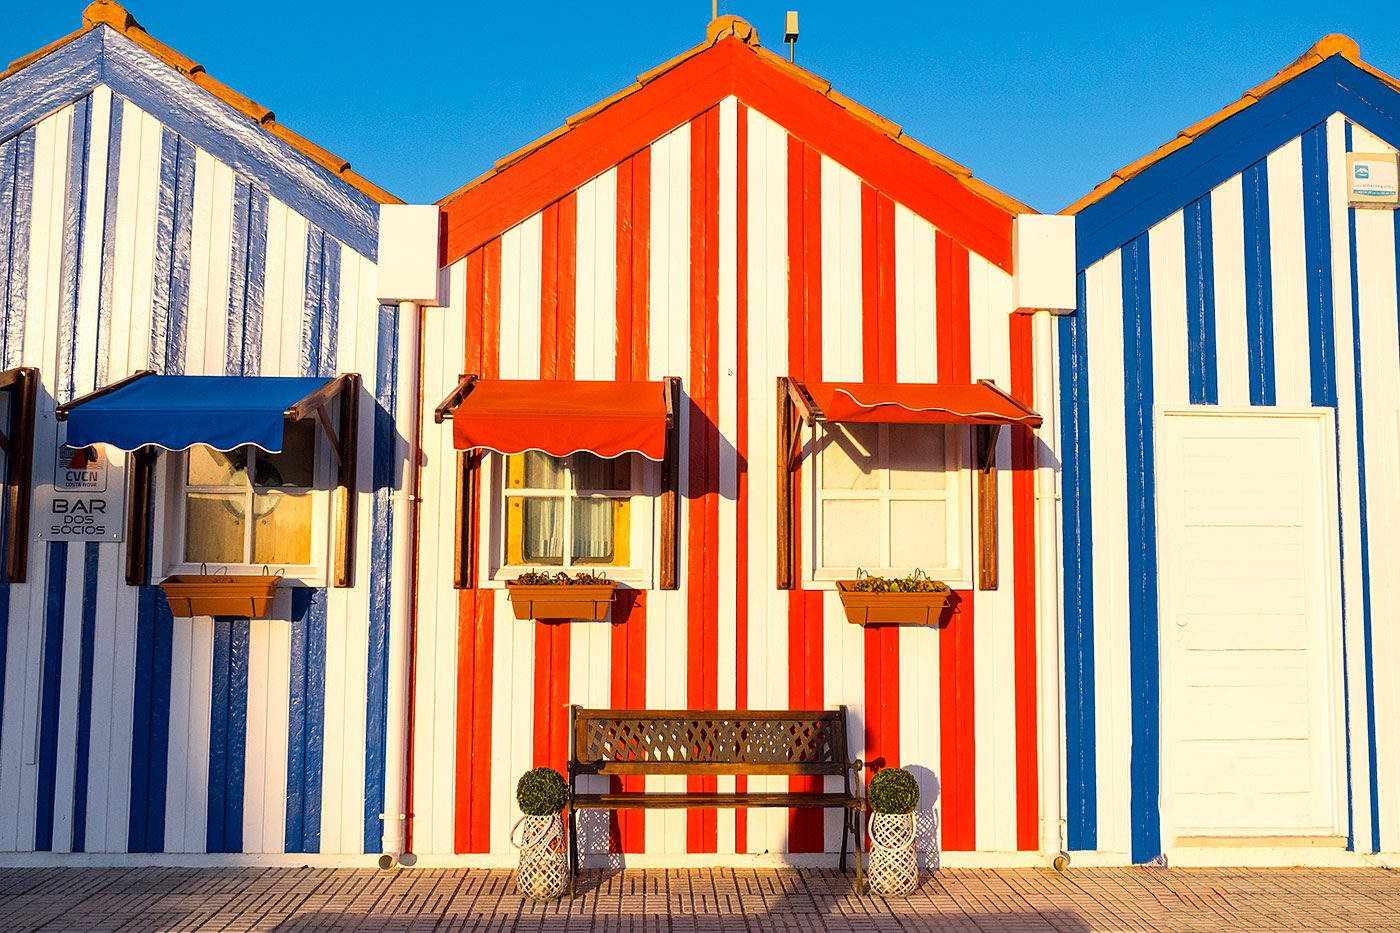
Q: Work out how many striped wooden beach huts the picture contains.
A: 3